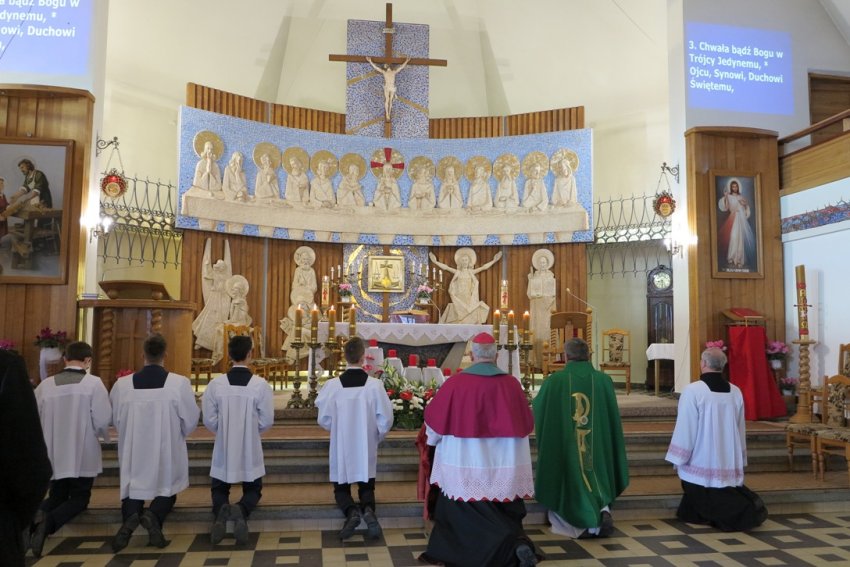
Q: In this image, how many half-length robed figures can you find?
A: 13